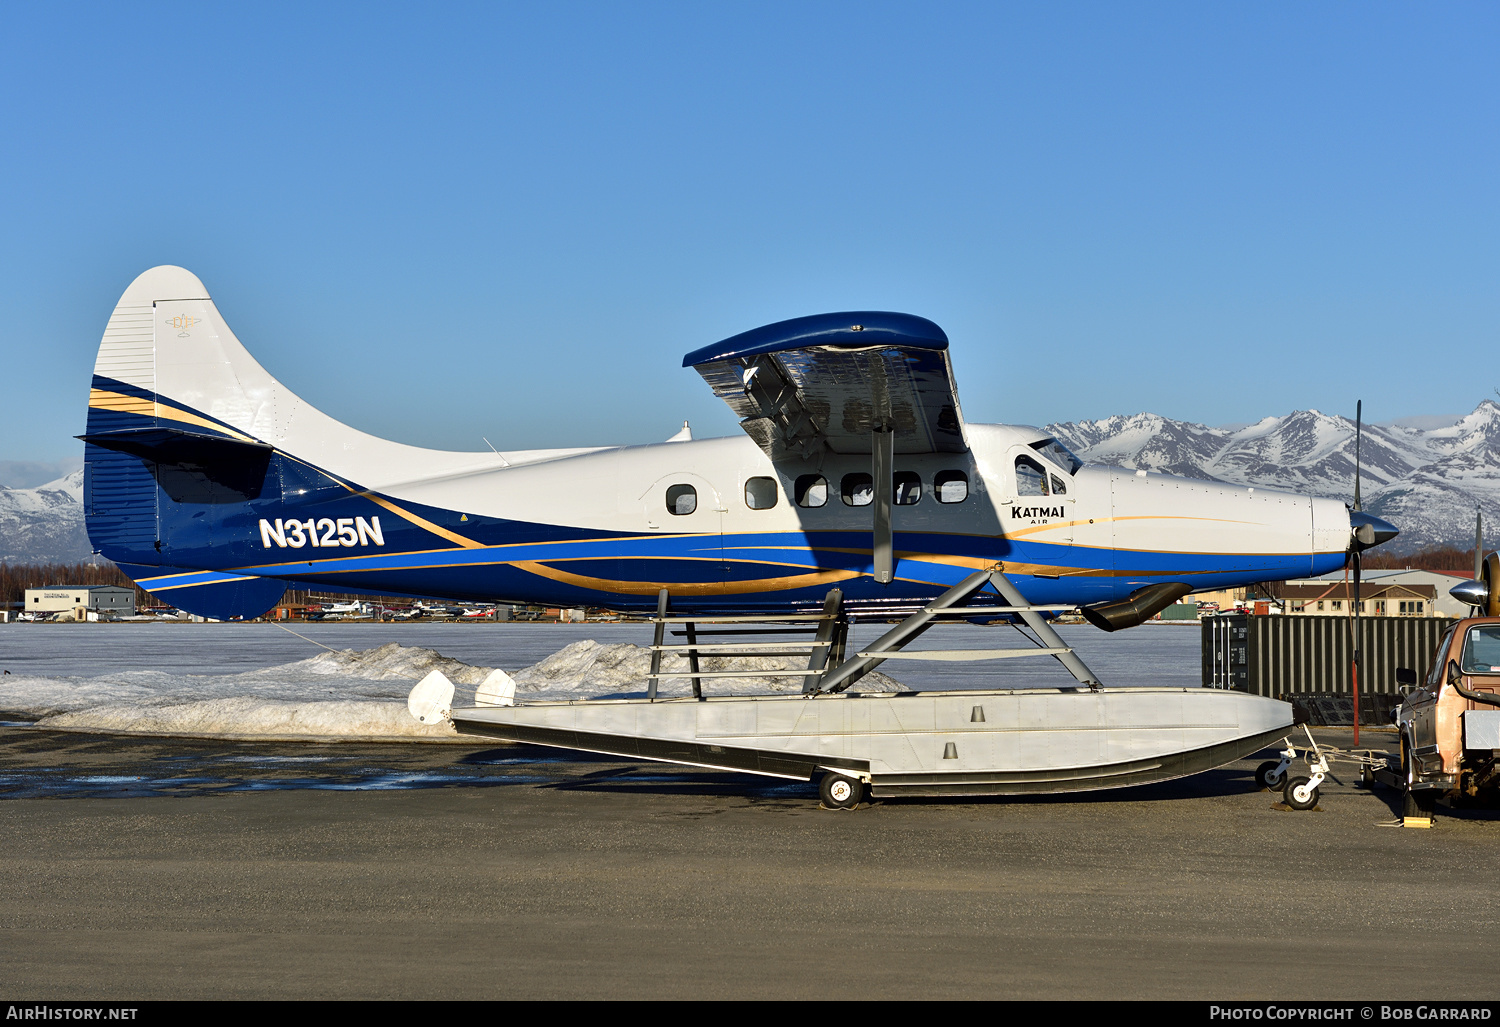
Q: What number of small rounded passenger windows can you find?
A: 6